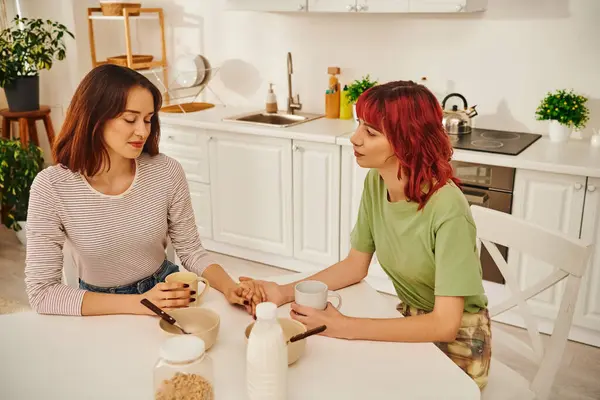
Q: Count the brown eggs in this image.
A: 0